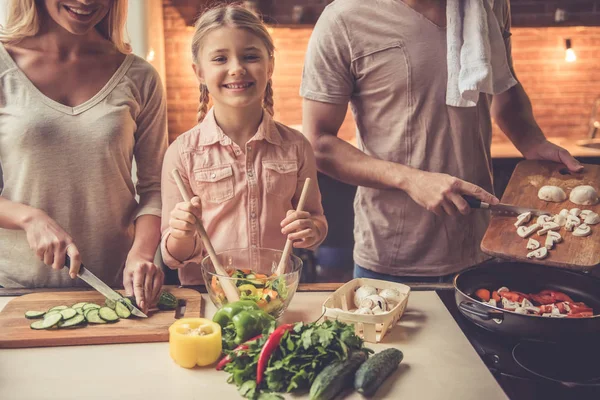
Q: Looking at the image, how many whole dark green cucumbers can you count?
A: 2